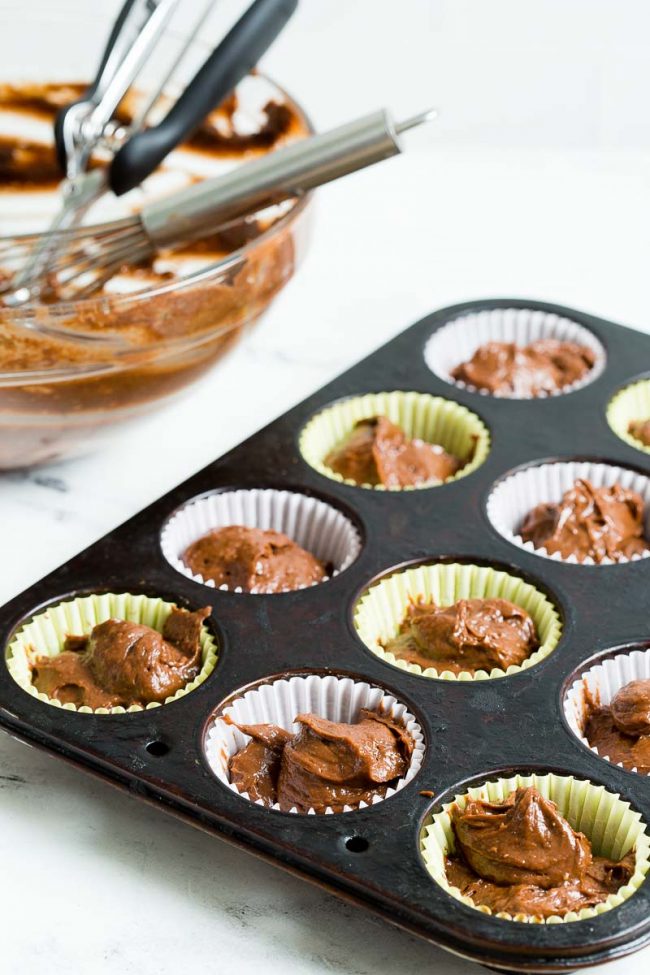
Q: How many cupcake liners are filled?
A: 10